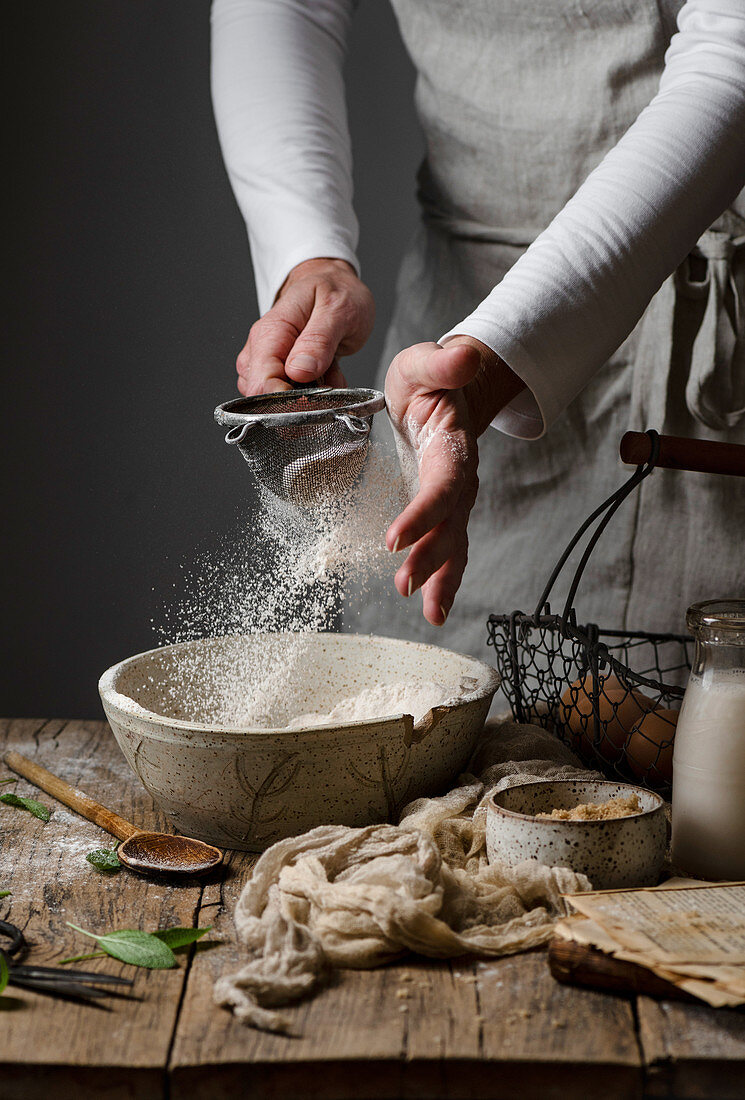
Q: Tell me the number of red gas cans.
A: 0